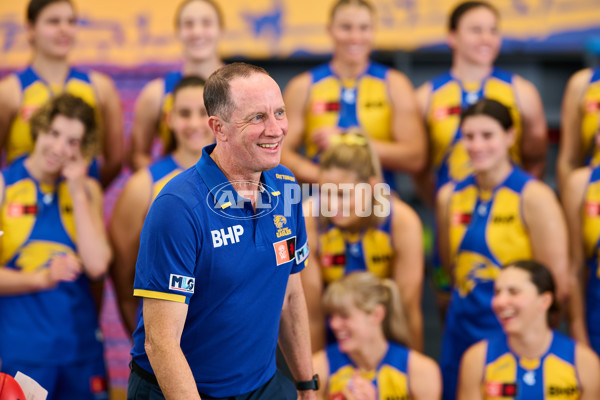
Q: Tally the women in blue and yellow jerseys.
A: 12